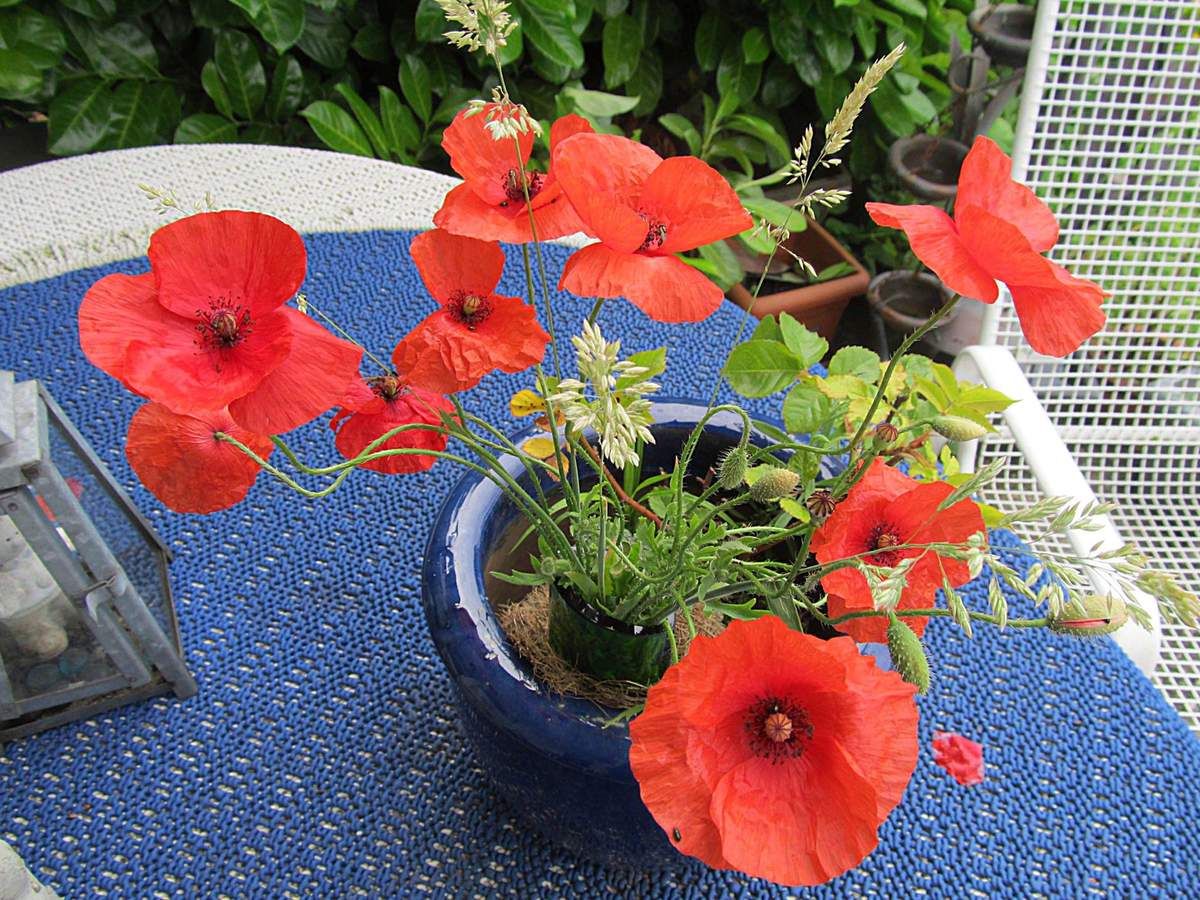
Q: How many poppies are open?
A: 9